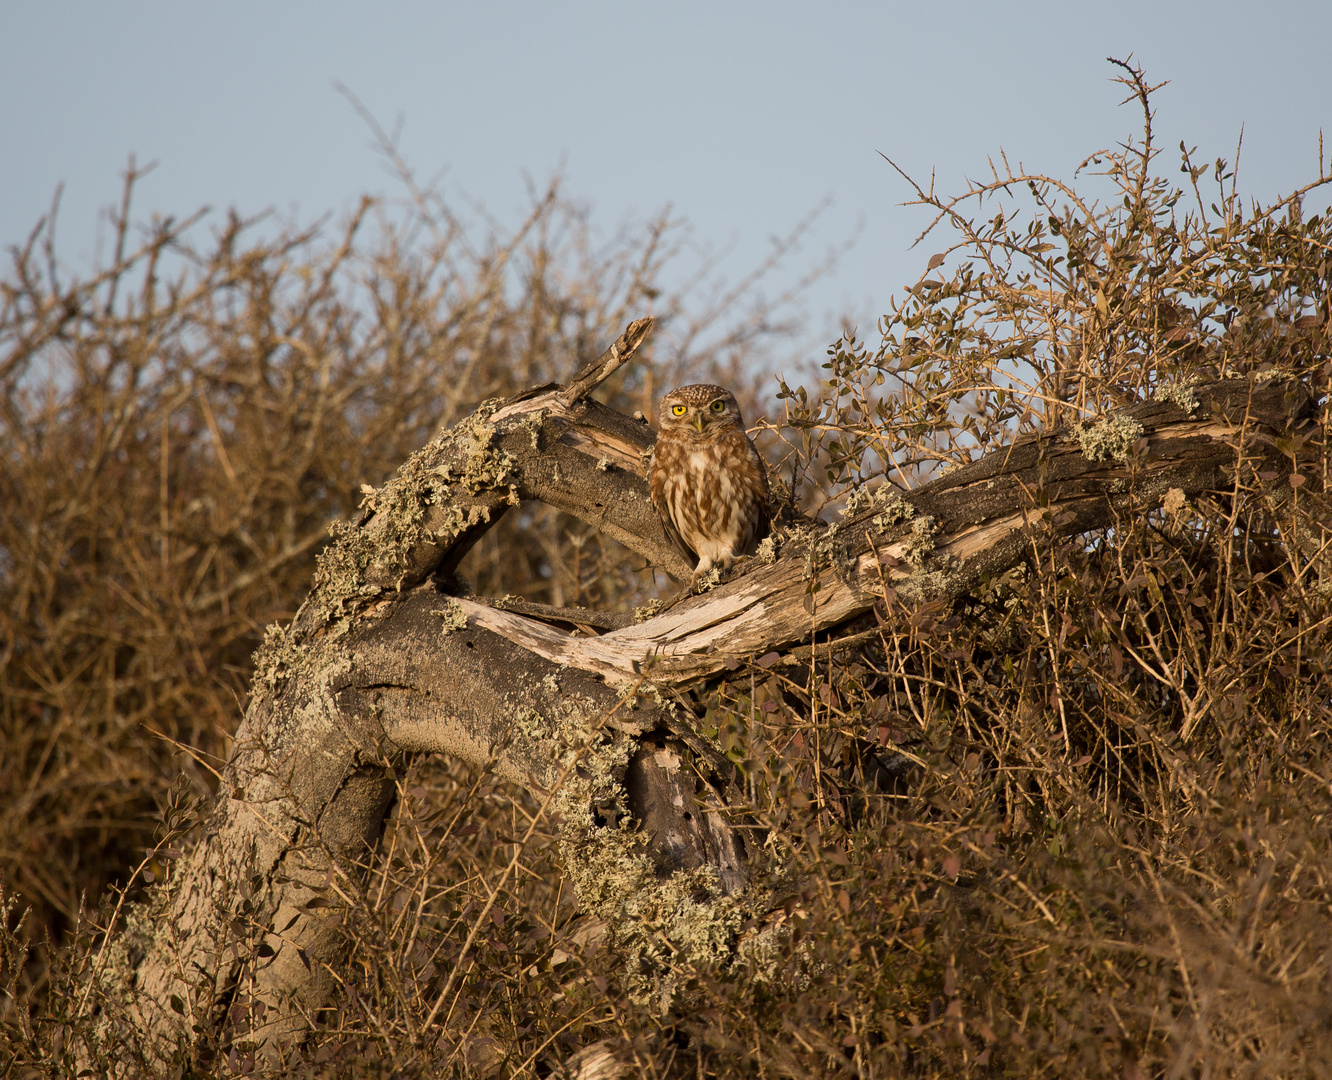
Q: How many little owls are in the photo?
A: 1